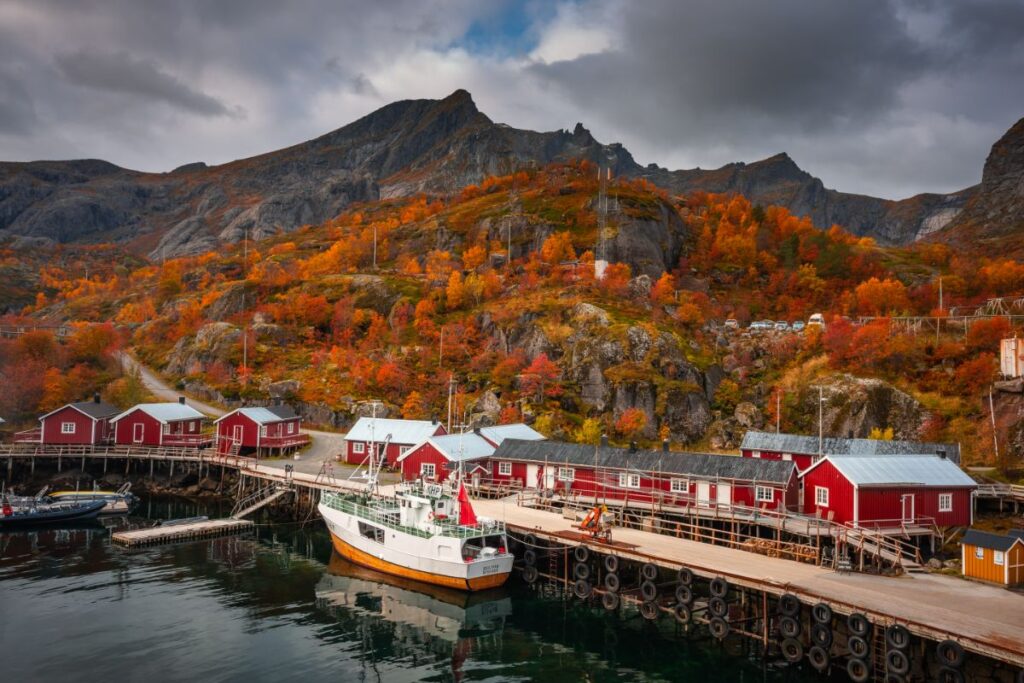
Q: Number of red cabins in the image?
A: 9